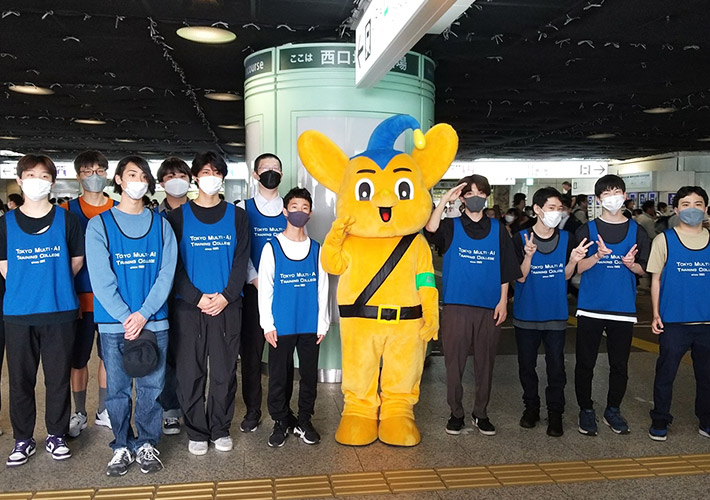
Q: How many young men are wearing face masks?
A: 11